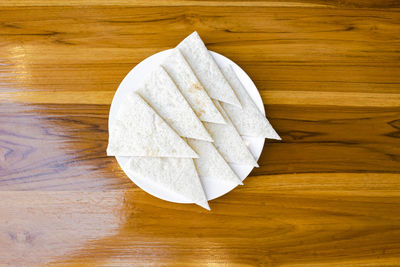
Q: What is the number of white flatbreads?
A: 8